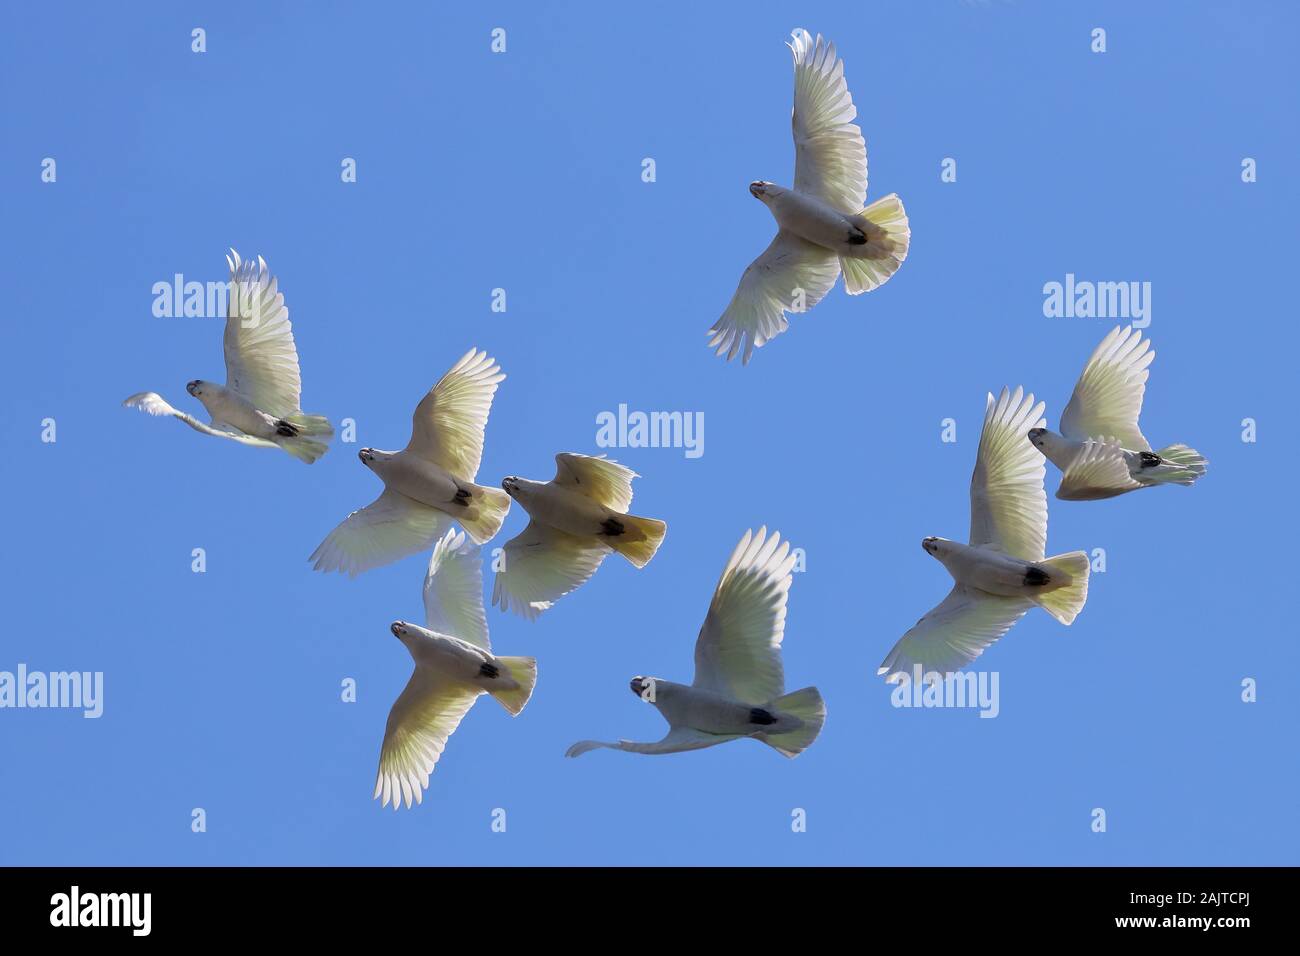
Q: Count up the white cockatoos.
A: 8